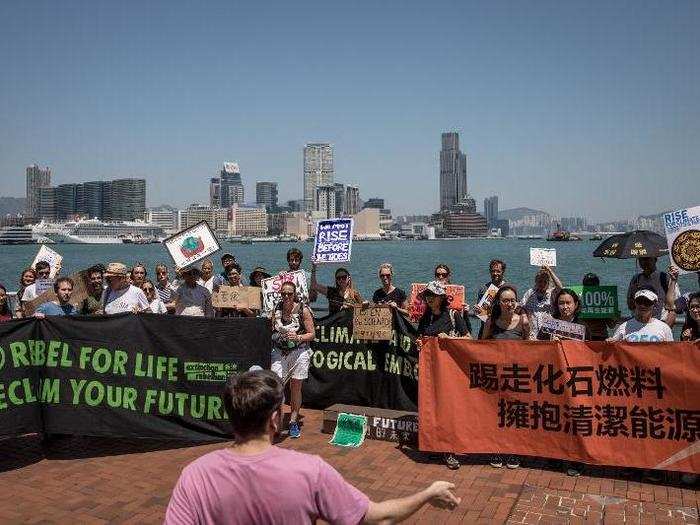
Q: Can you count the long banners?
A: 3